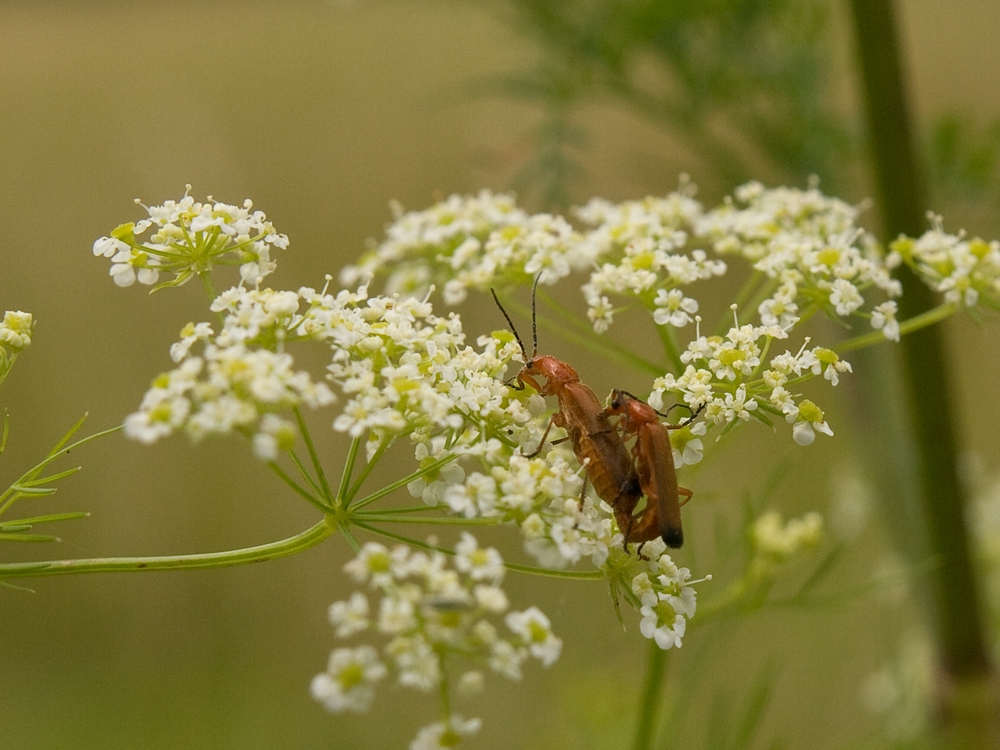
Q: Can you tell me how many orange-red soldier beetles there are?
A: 2